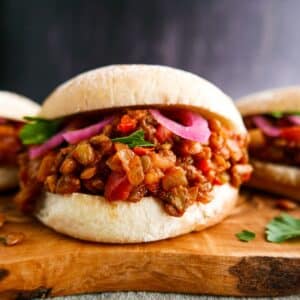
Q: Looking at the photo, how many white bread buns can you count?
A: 3